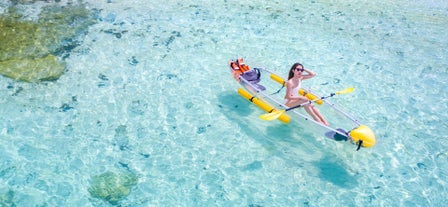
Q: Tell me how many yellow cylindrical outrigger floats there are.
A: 2